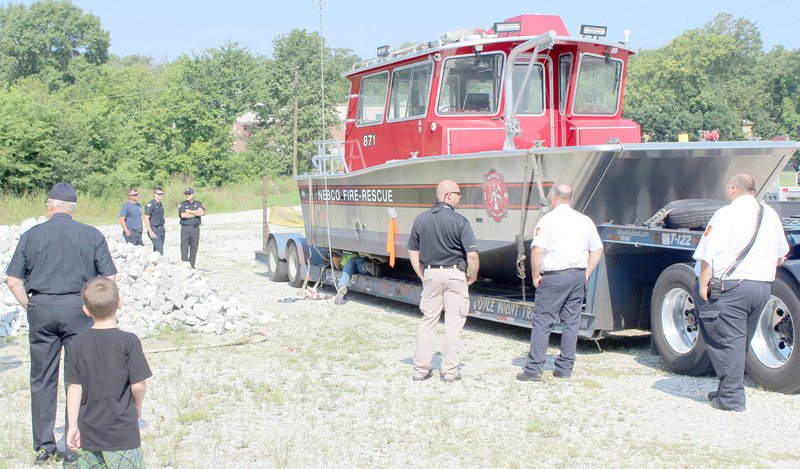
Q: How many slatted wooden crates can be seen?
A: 0